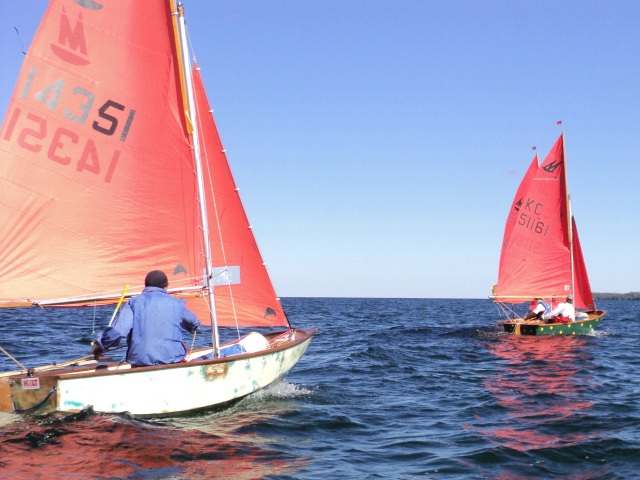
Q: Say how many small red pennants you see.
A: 2